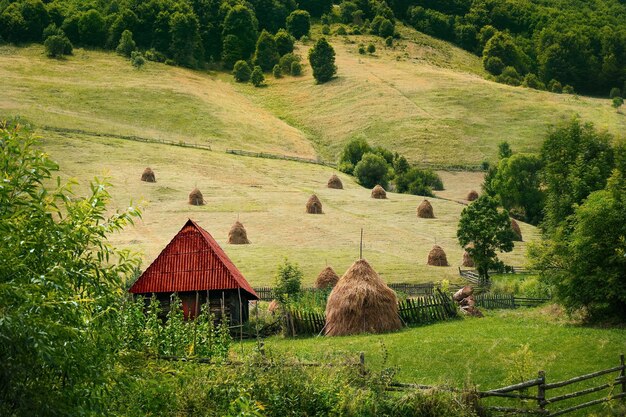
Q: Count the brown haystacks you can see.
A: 13